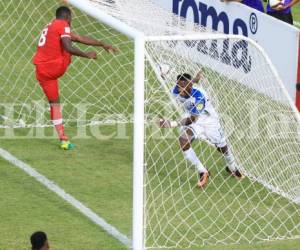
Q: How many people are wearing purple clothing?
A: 2